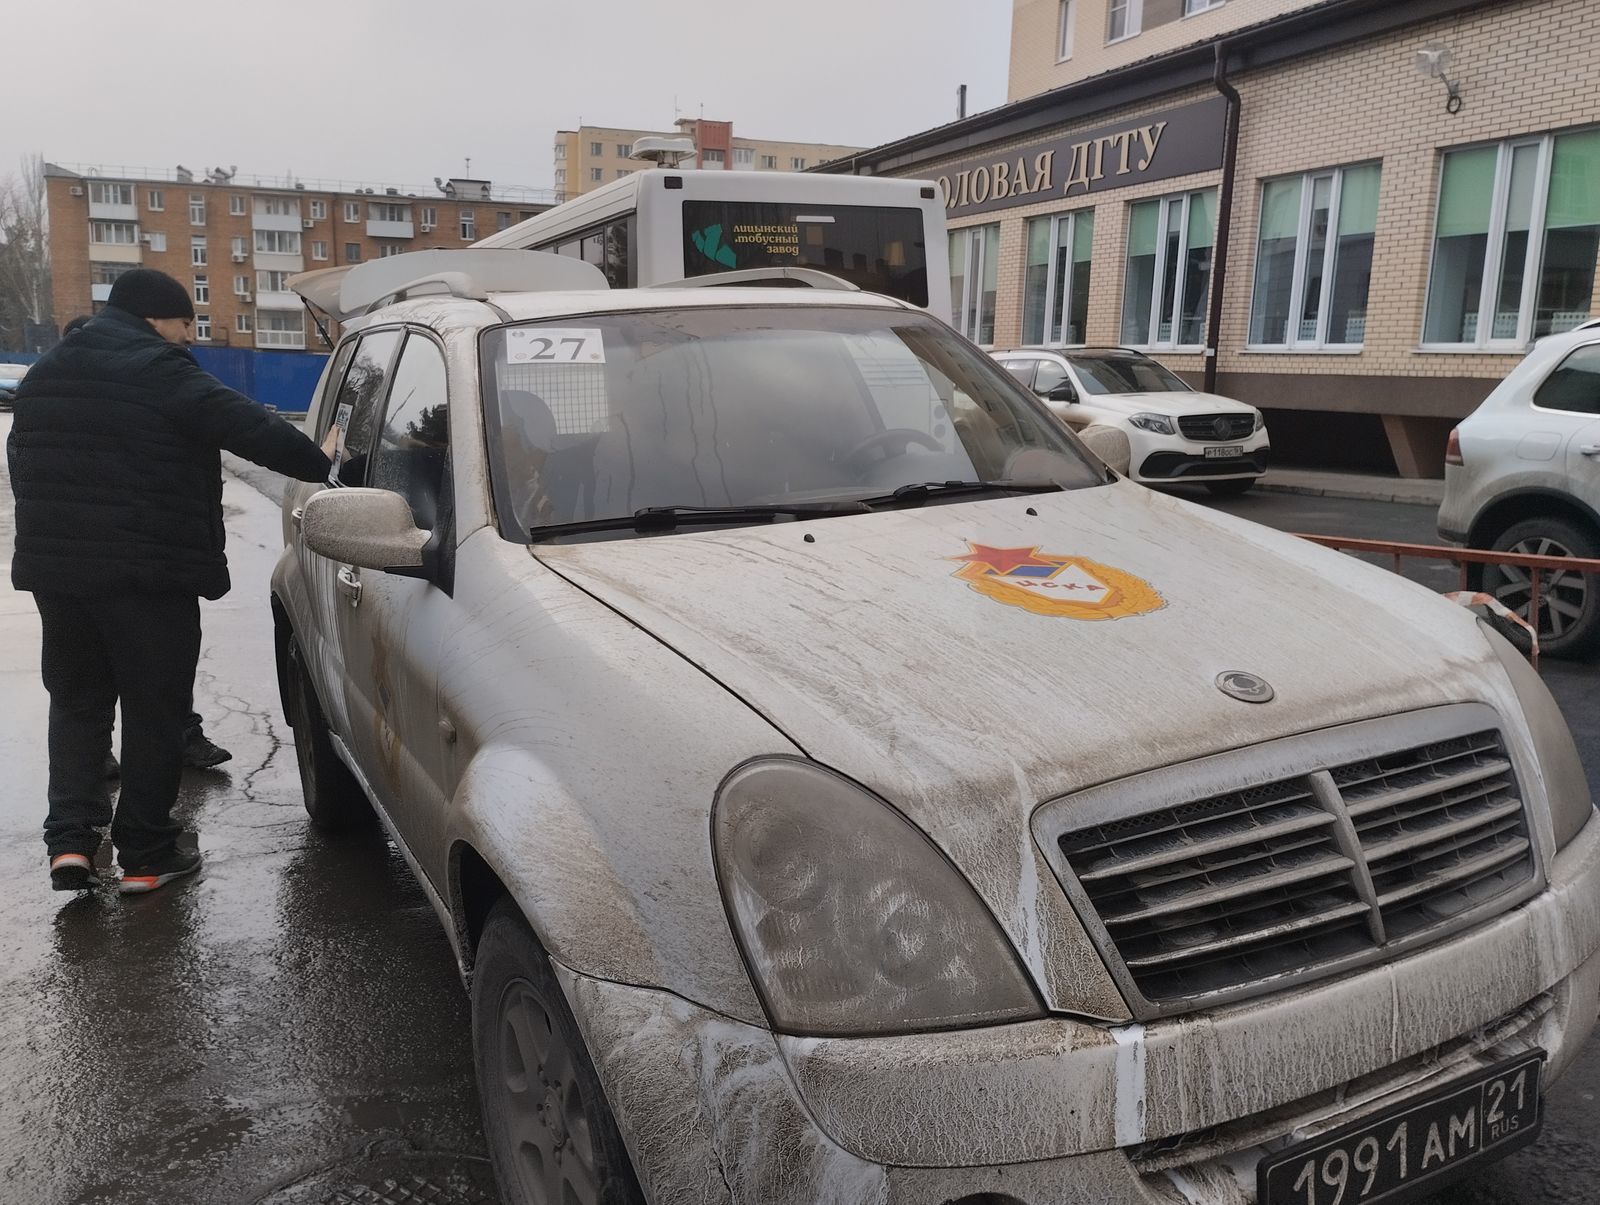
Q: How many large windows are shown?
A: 5